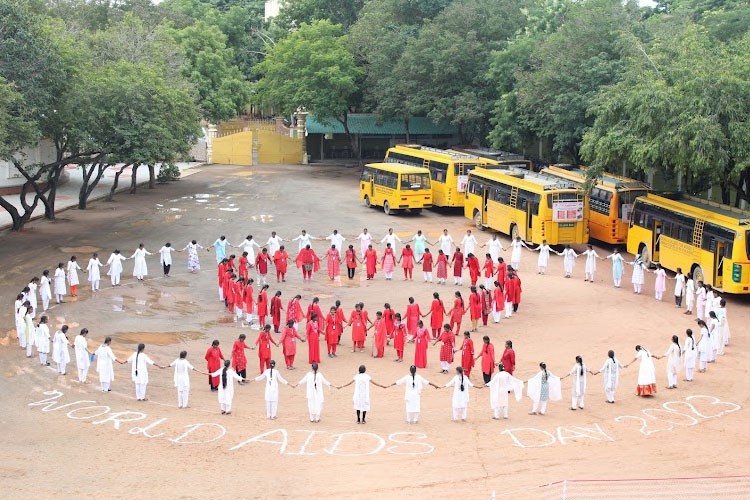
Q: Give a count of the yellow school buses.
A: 6